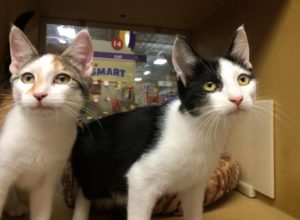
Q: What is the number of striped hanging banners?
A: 1